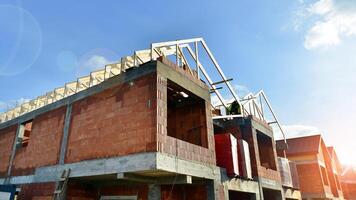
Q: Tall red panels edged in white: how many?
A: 2